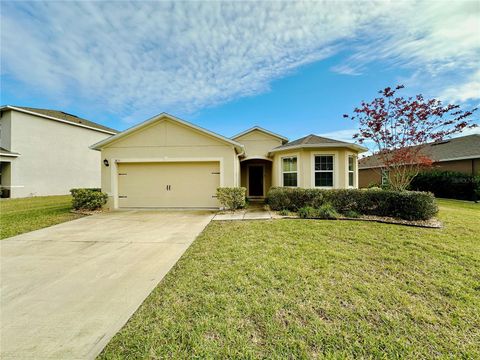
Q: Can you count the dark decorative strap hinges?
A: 4